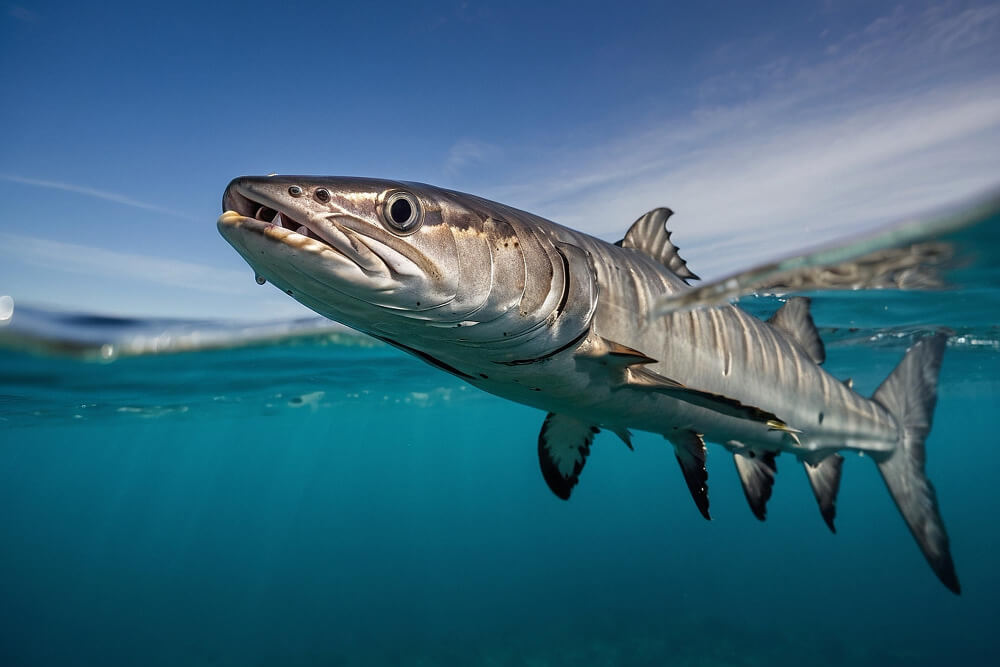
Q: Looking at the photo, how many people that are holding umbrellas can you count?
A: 0